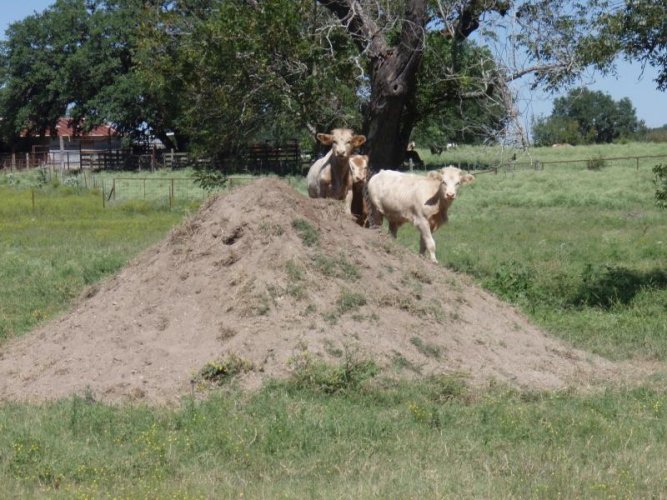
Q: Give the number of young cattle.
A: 3